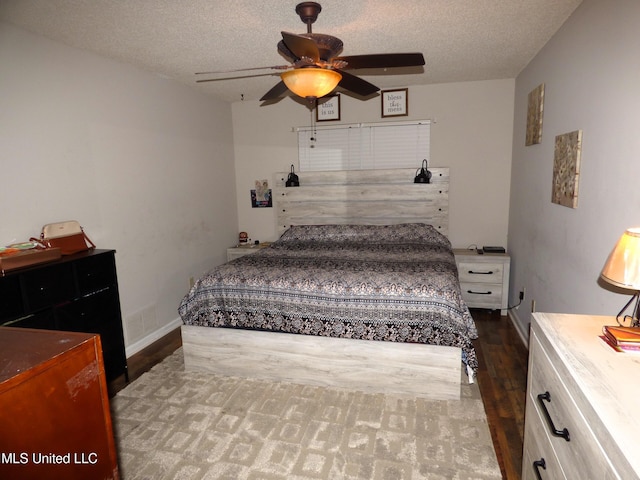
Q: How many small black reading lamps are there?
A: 2